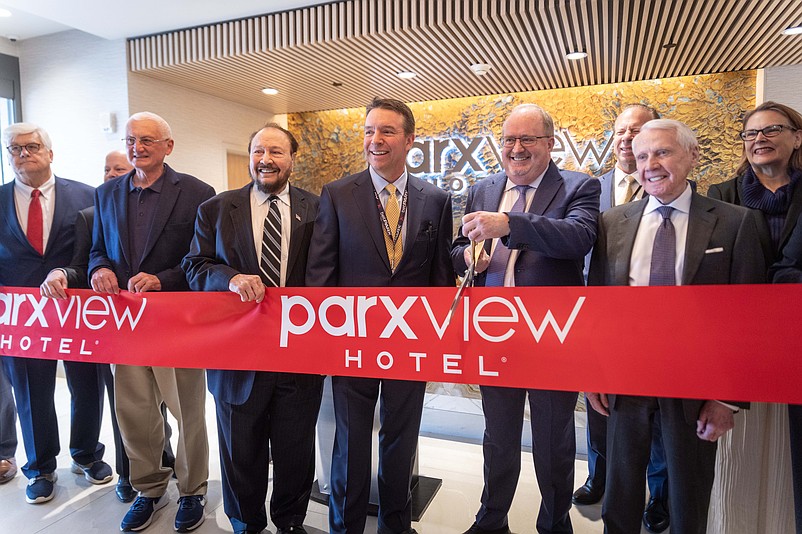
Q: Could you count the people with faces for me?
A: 9